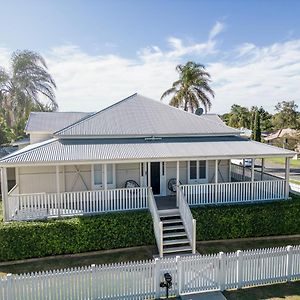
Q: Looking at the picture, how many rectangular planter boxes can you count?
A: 0